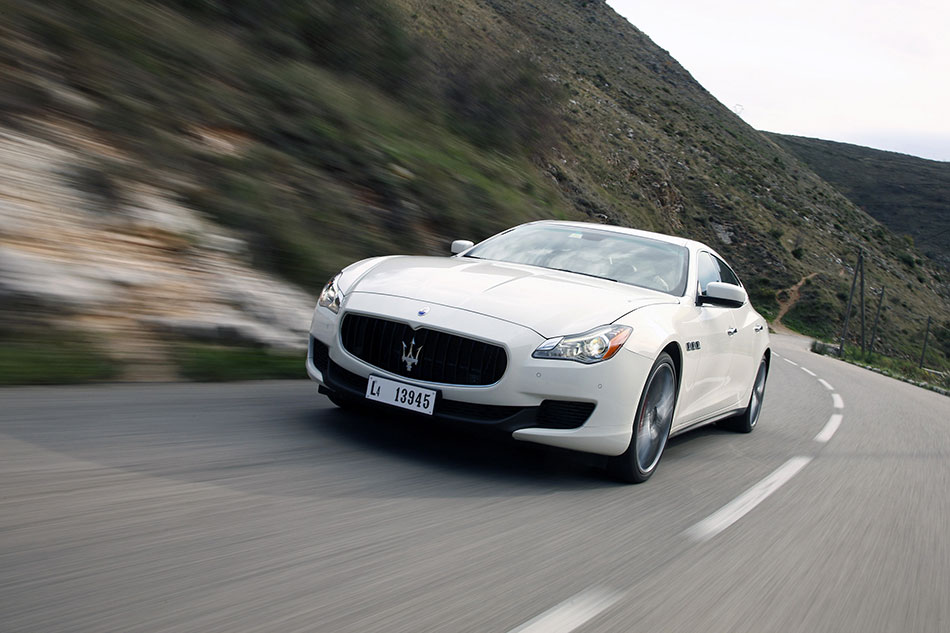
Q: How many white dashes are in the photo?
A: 8